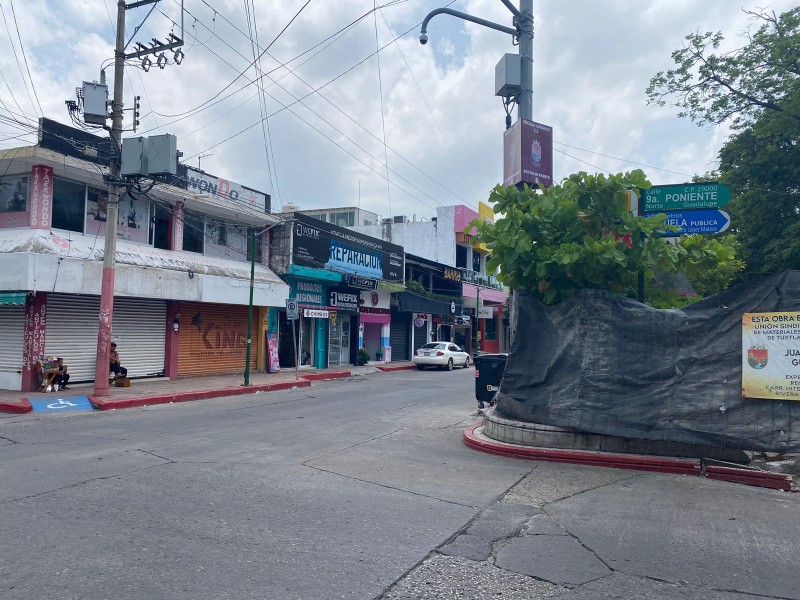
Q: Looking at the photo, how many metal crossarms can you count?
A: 2